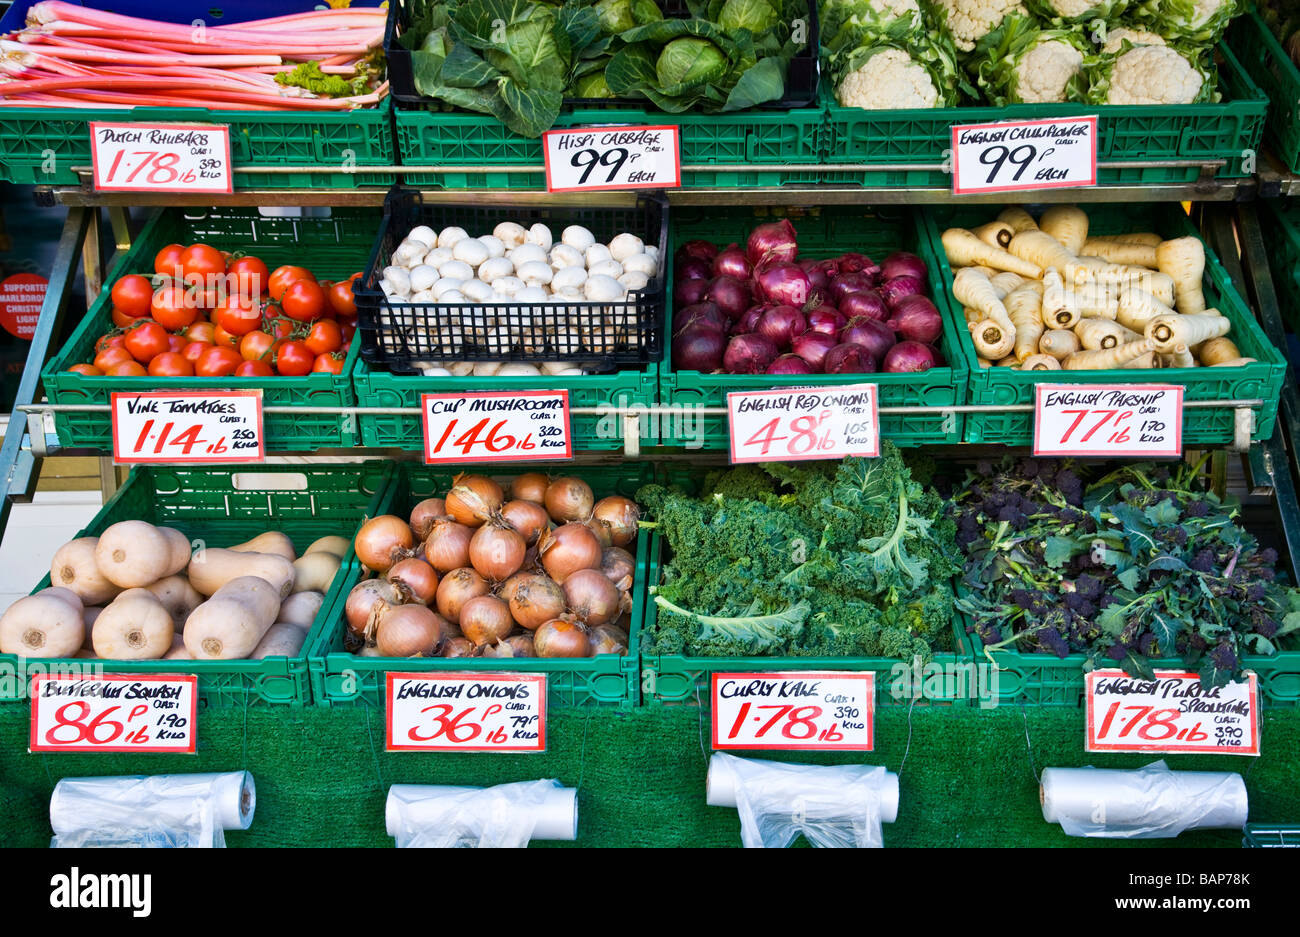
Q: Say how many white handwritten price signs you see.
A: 11